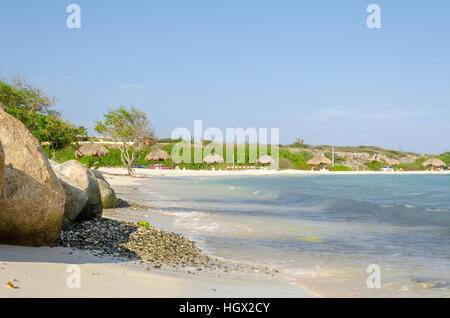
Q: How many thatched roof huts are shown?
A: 7